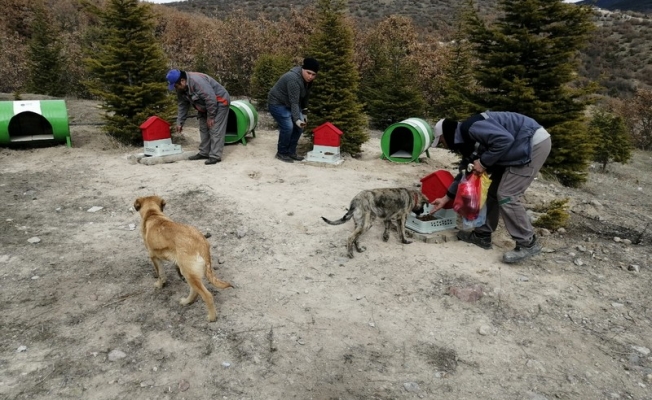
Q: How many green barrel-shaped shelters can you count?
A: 3